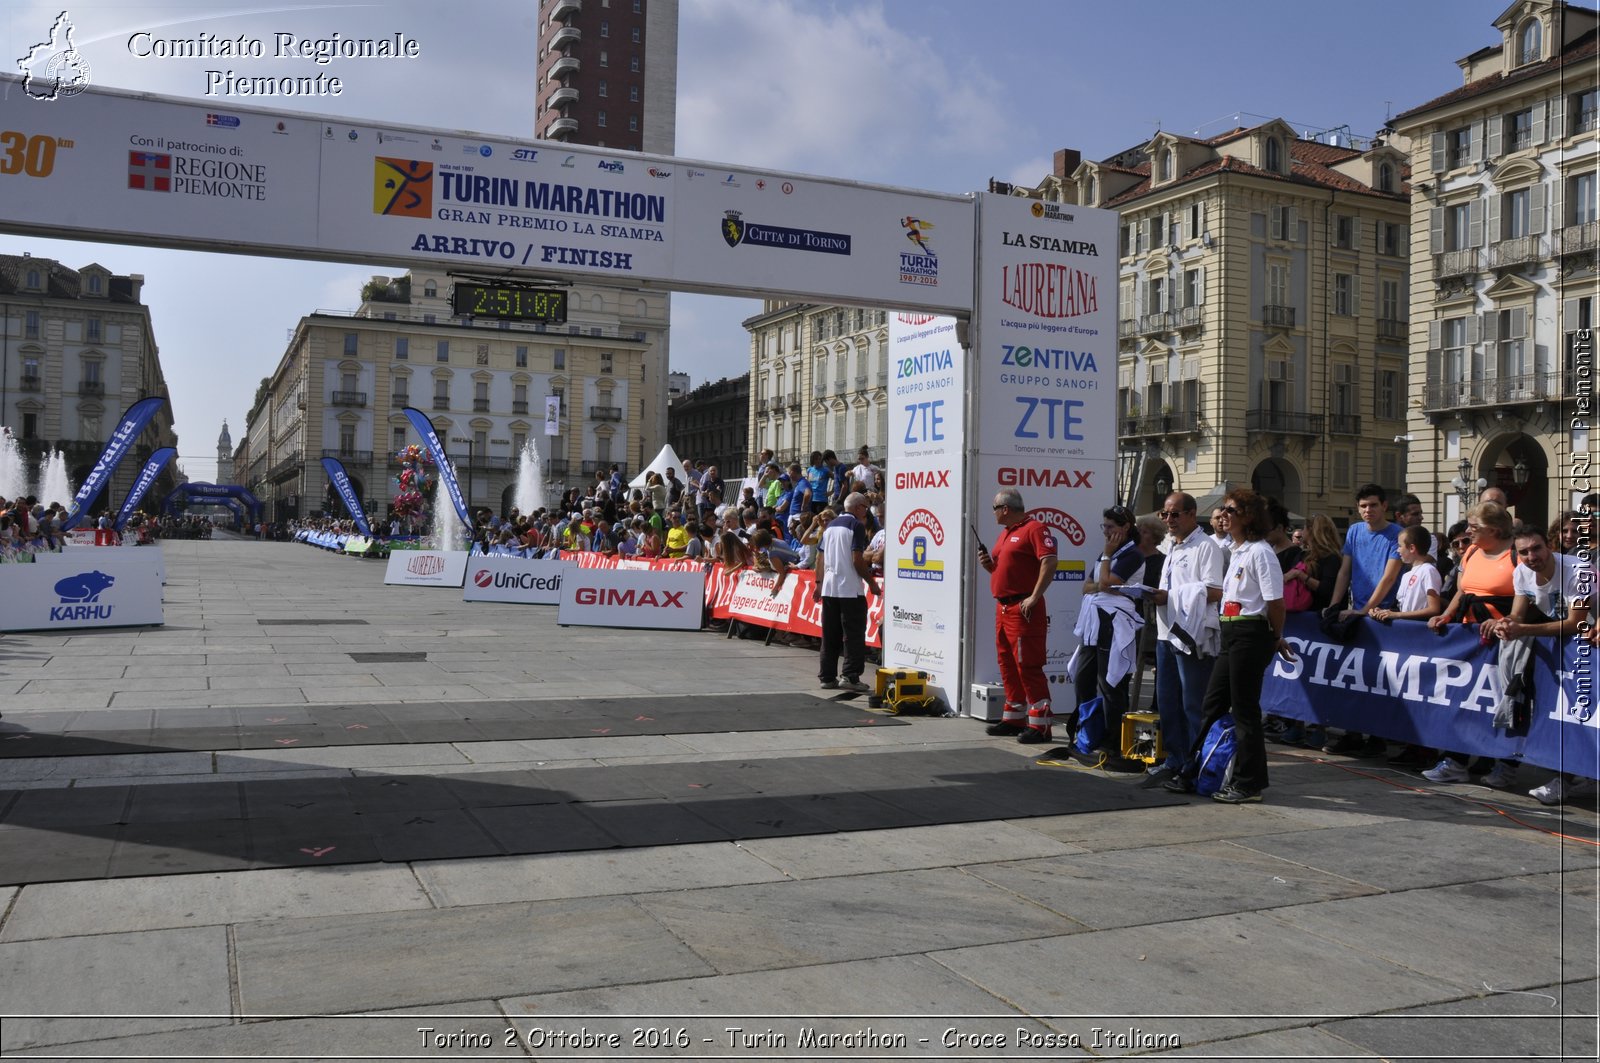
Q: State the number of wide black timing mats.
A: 2